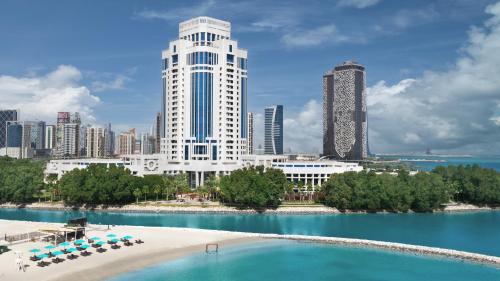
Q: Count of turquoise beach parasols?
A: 13